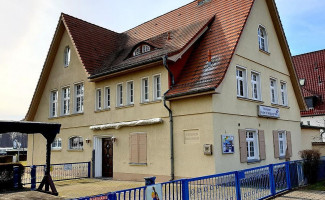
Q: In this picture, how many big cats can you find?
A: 0